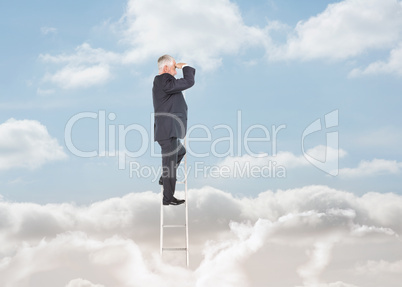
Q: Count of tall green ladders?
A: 0